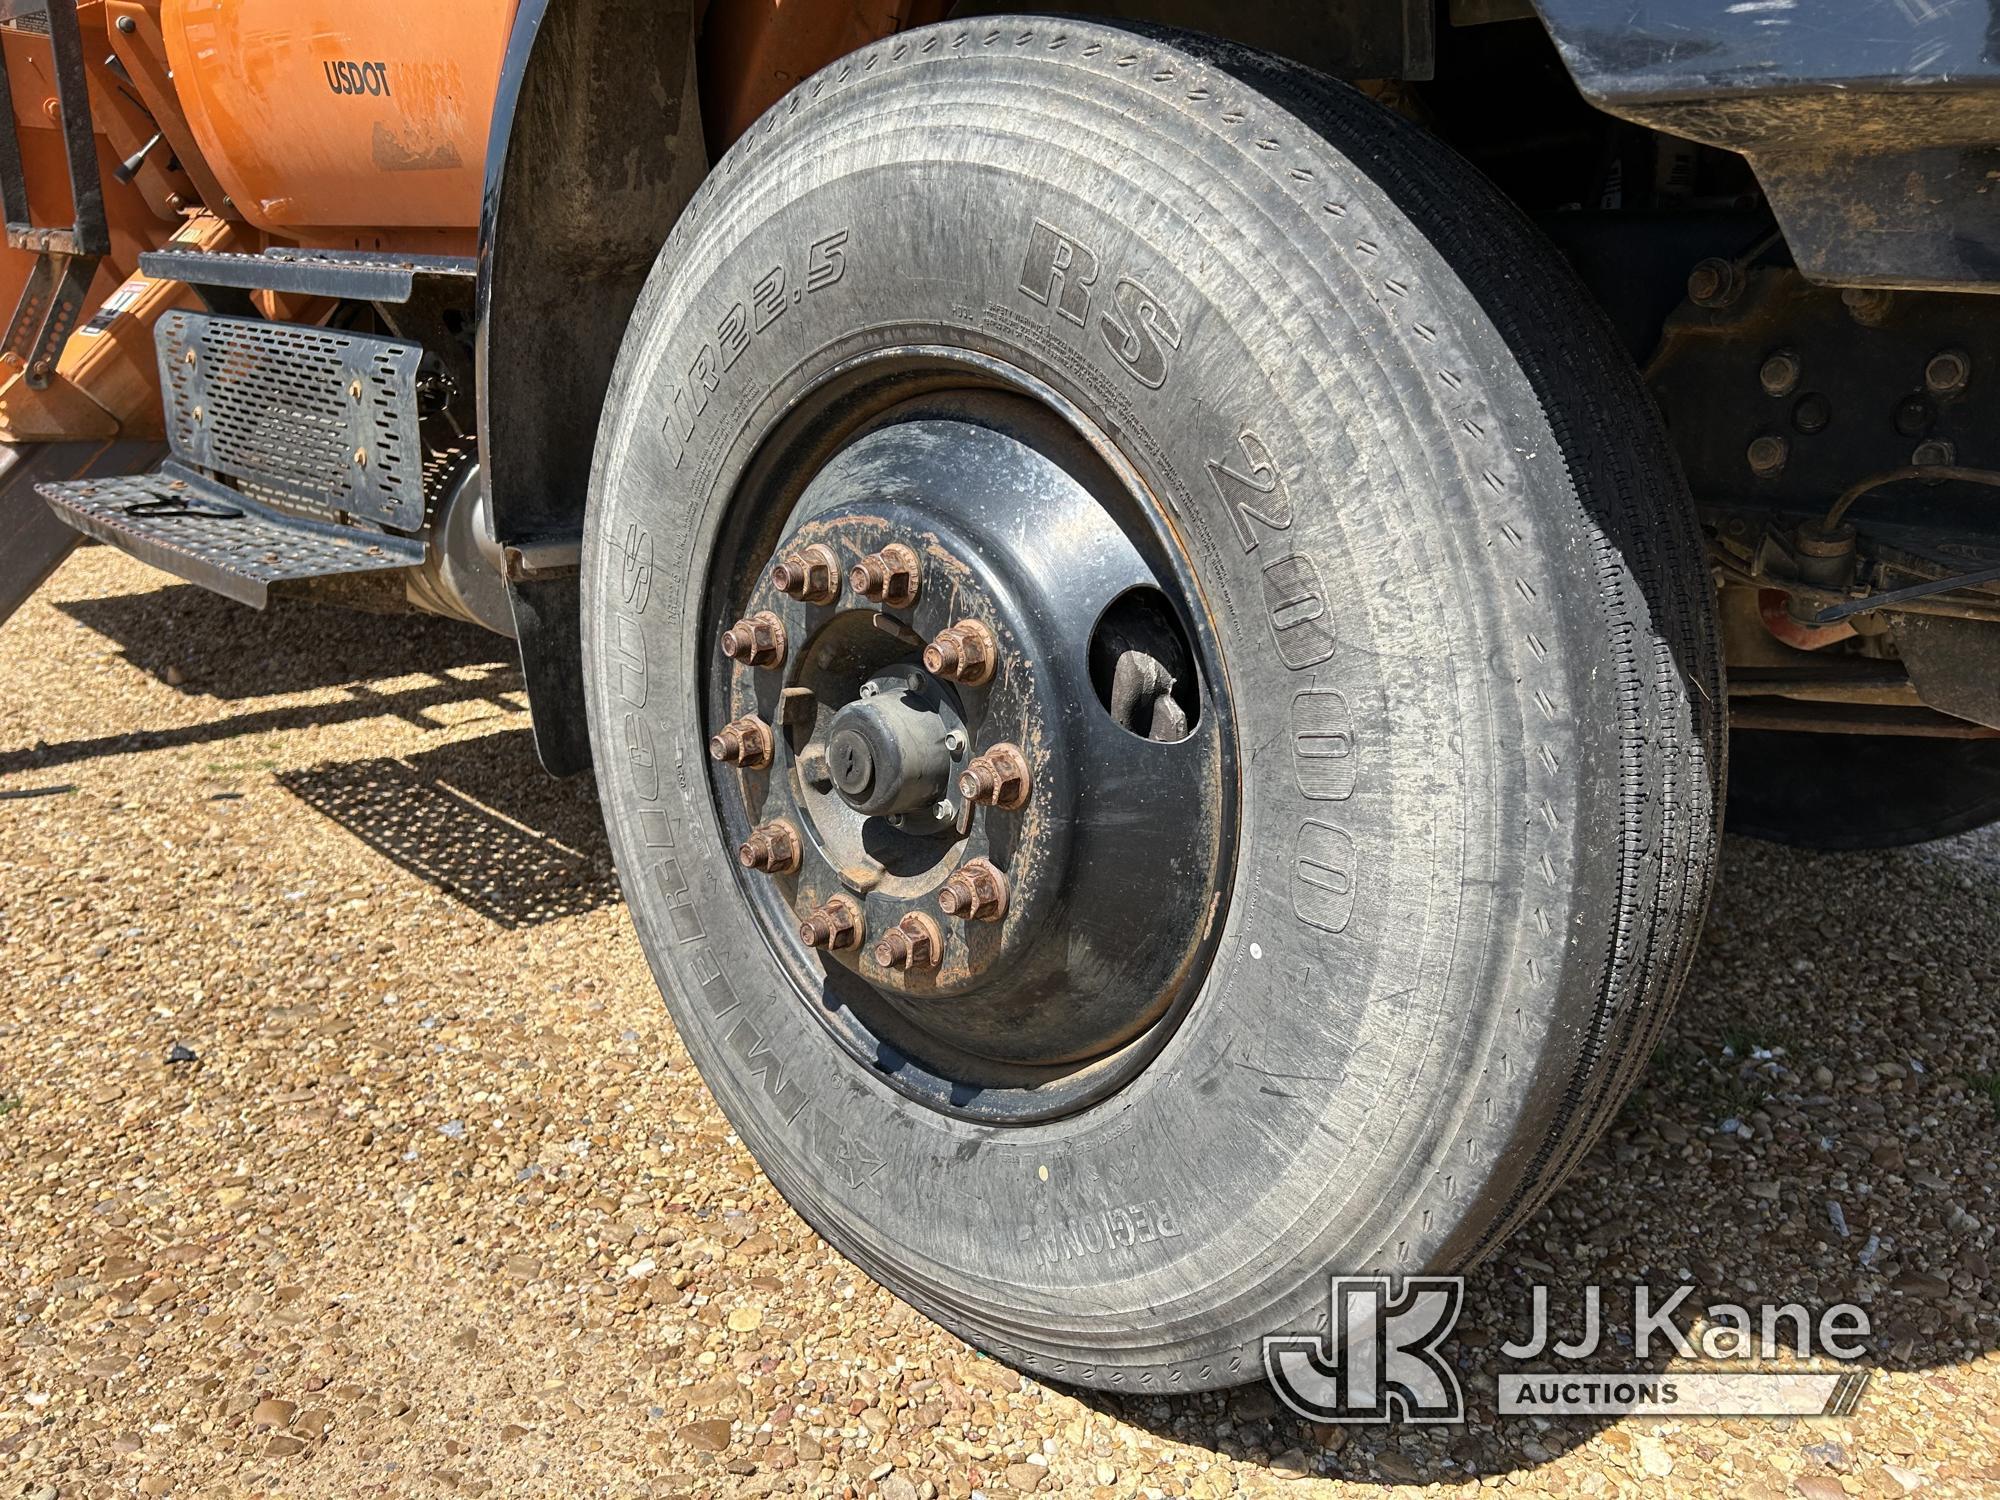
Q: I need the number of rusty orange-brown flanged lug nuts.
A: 10